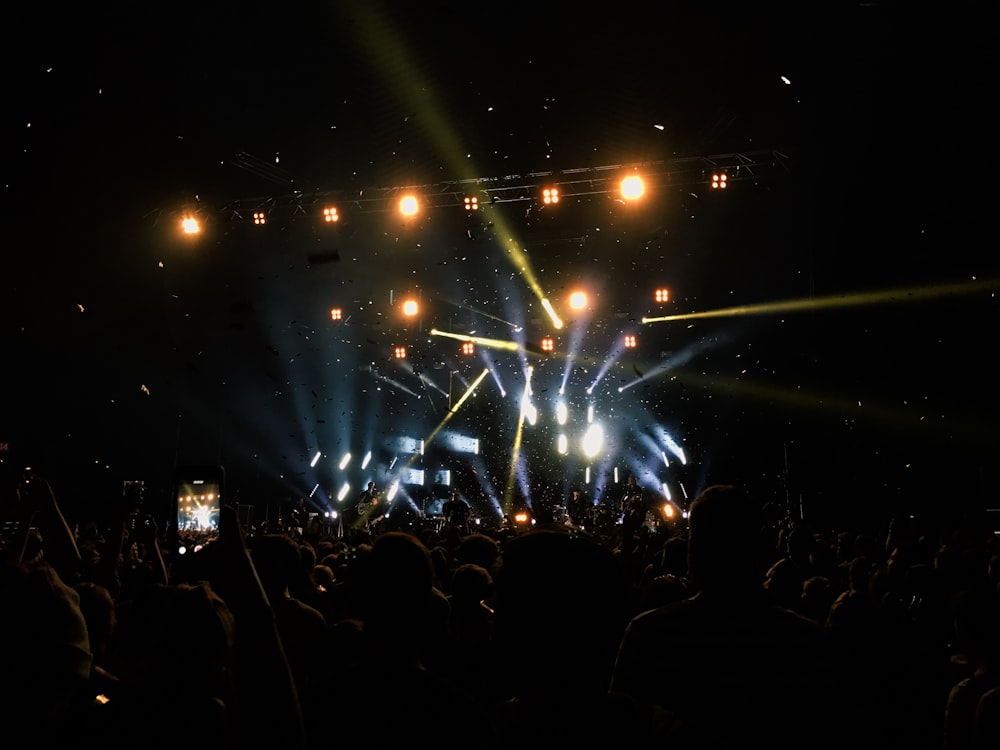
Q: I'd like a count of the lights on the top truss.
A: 8